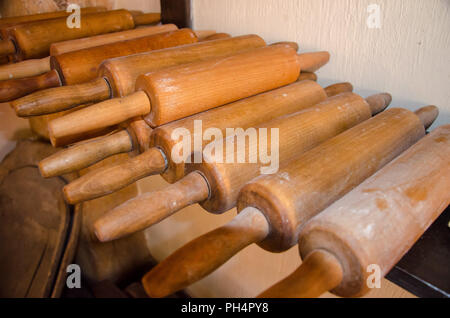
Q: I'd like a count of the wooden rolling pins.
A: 11